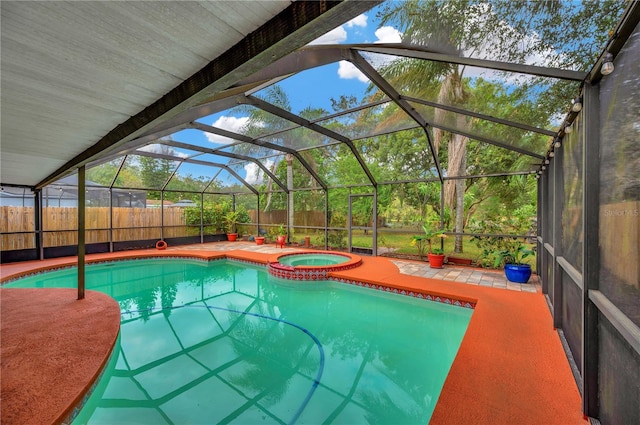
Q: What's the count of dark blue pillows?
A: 0